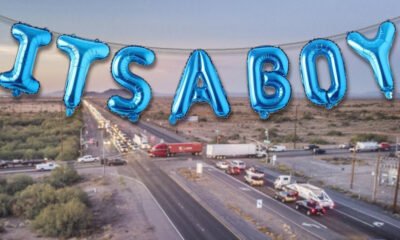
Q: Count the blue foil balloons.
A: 7